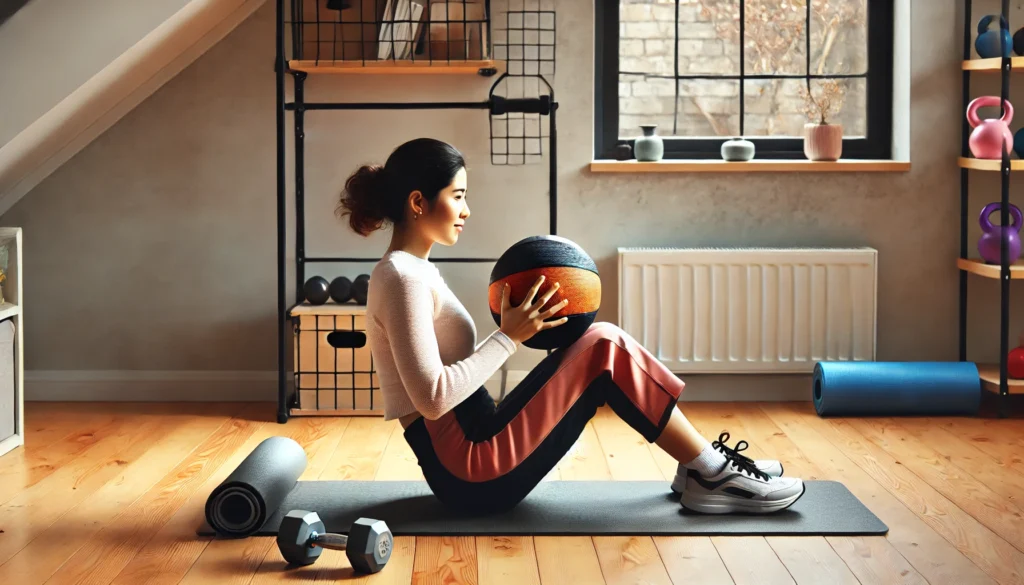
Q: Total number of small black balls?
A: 3